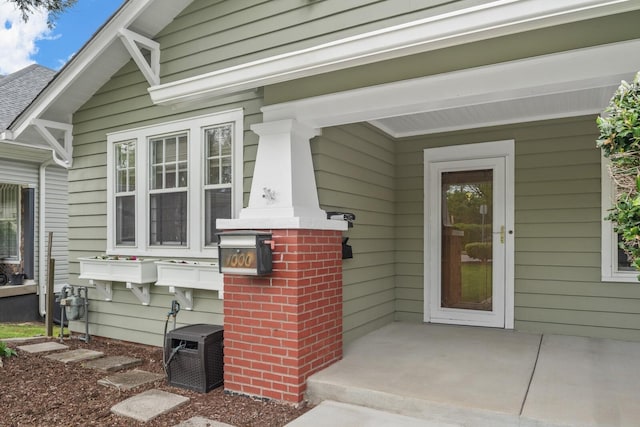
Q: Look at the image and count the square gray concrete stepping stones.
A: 6